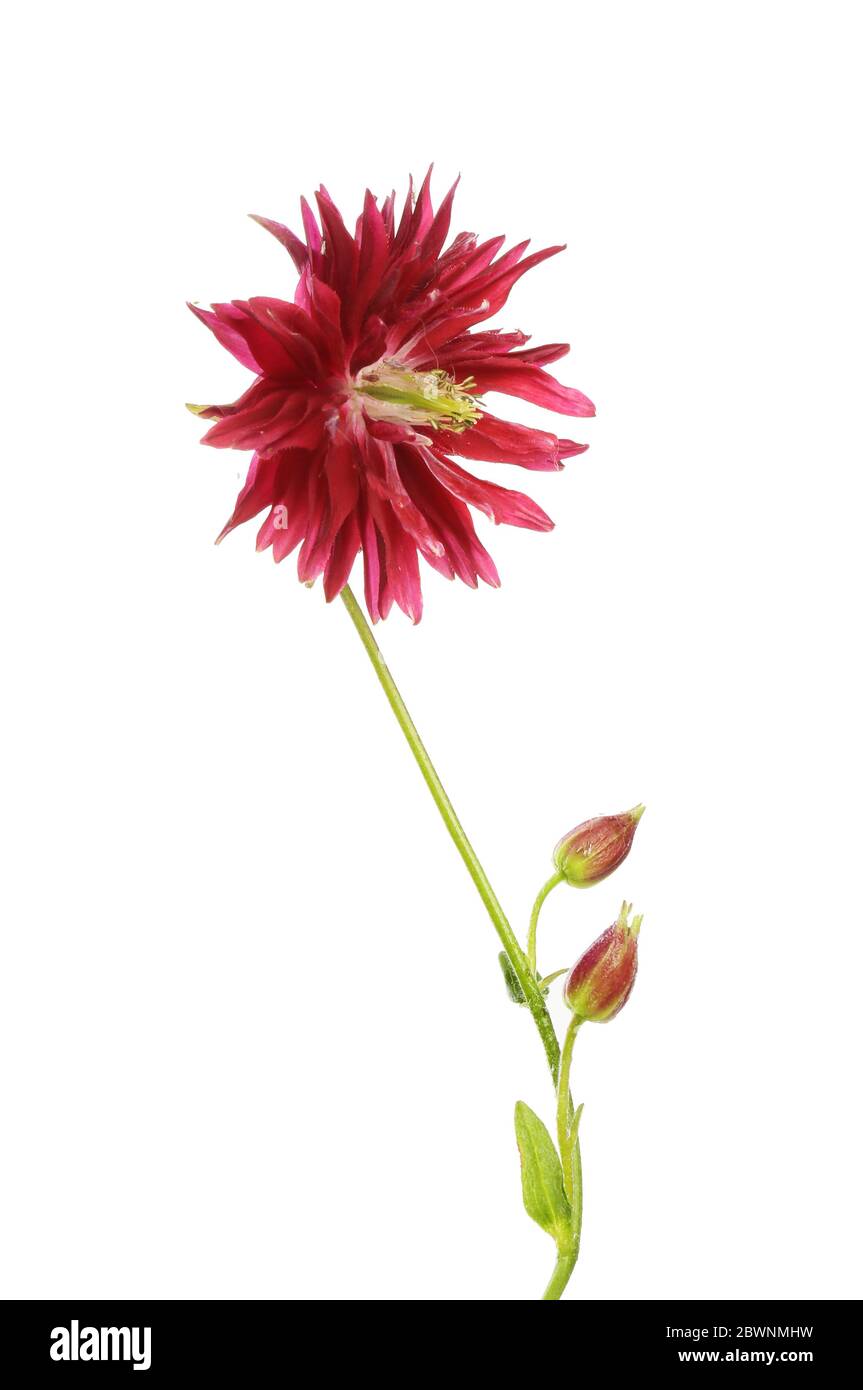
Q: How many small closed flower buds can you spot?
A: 2